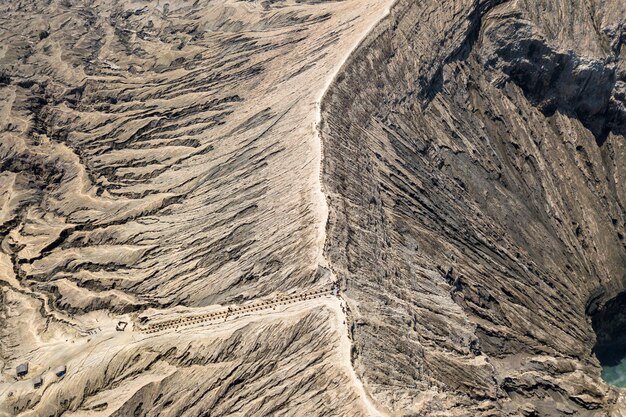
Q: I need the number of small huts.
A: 3